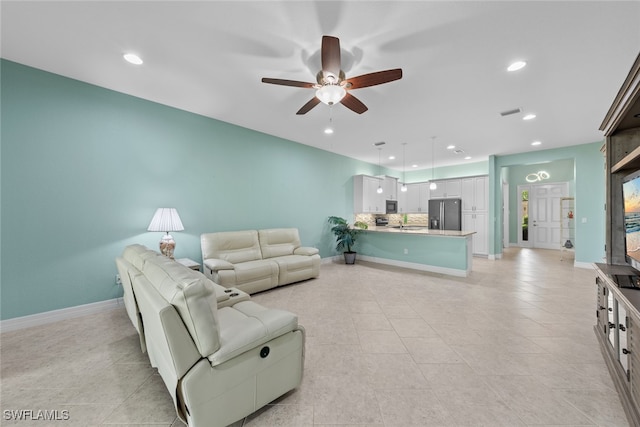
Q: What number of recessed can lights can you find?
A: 9